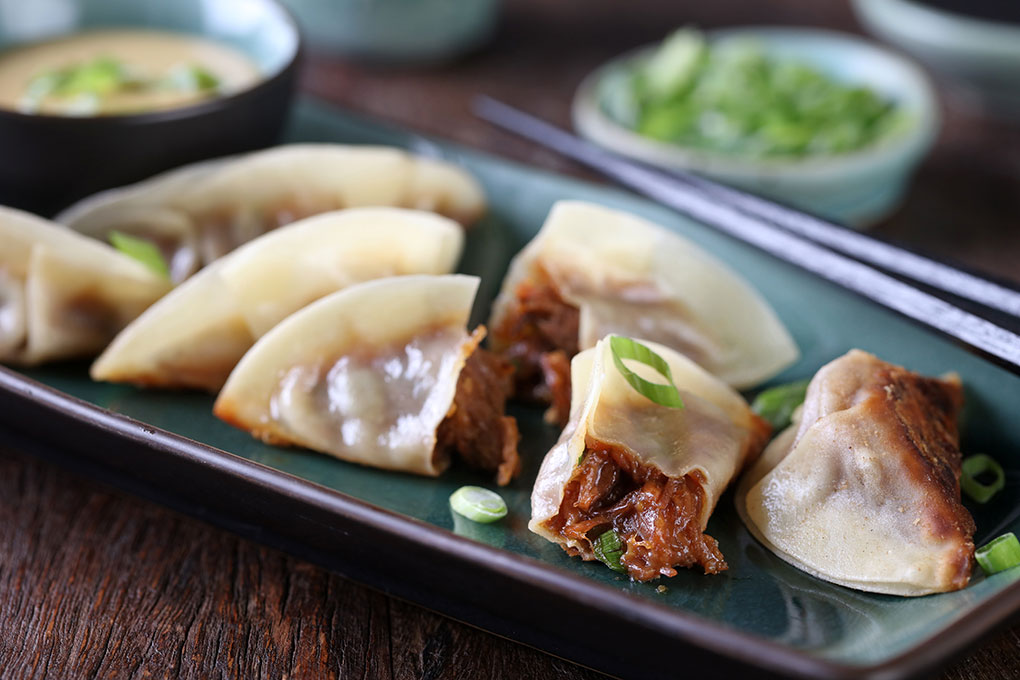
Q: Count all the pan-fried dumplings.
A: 7